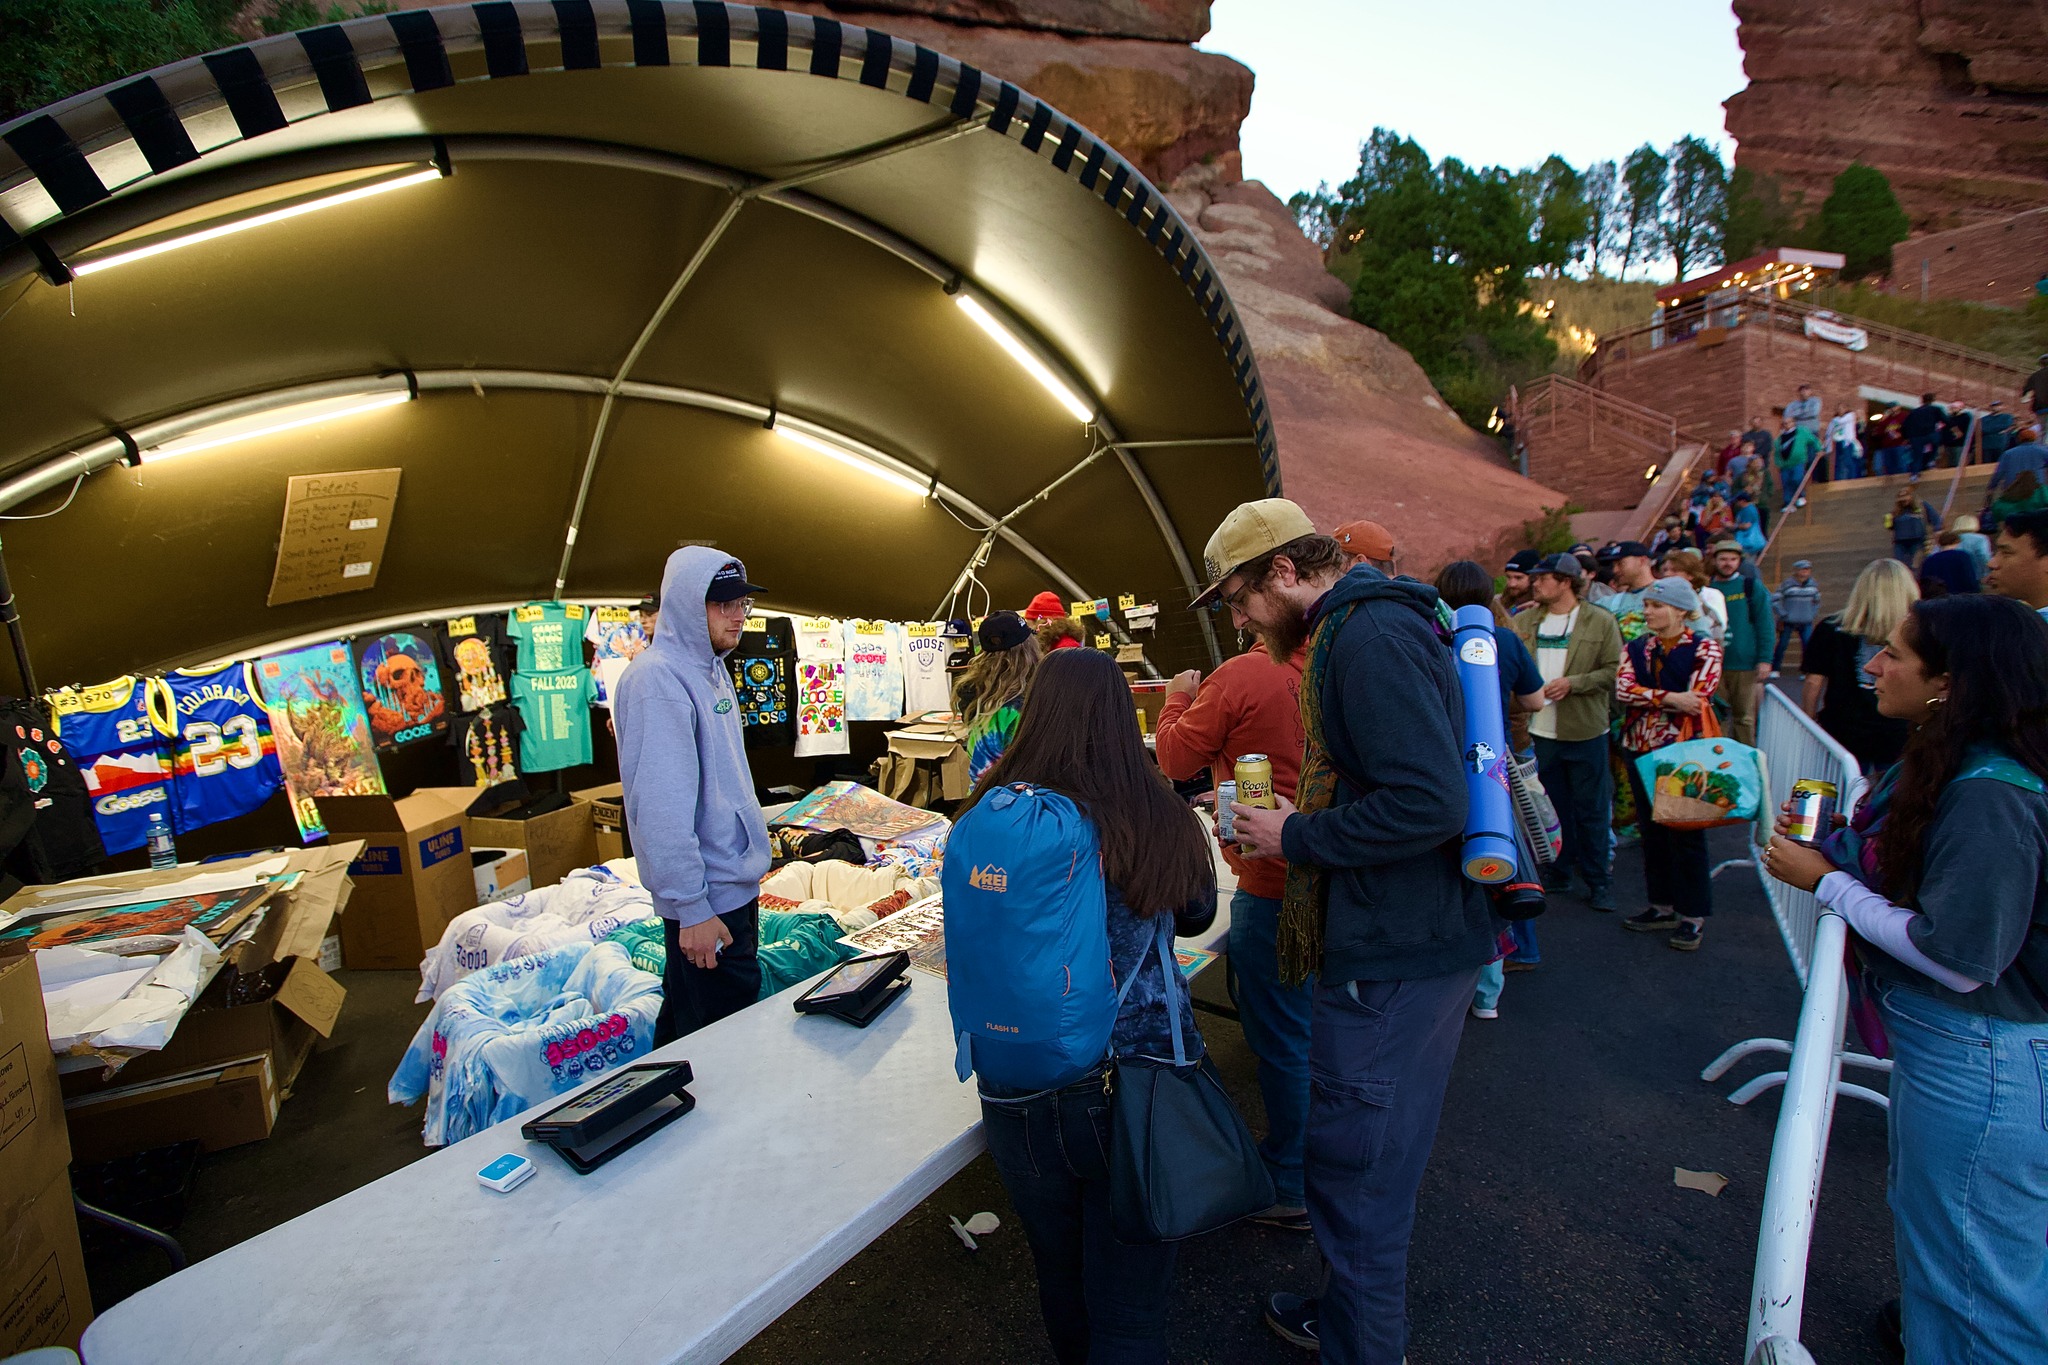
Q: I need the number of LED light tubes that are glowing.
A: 4